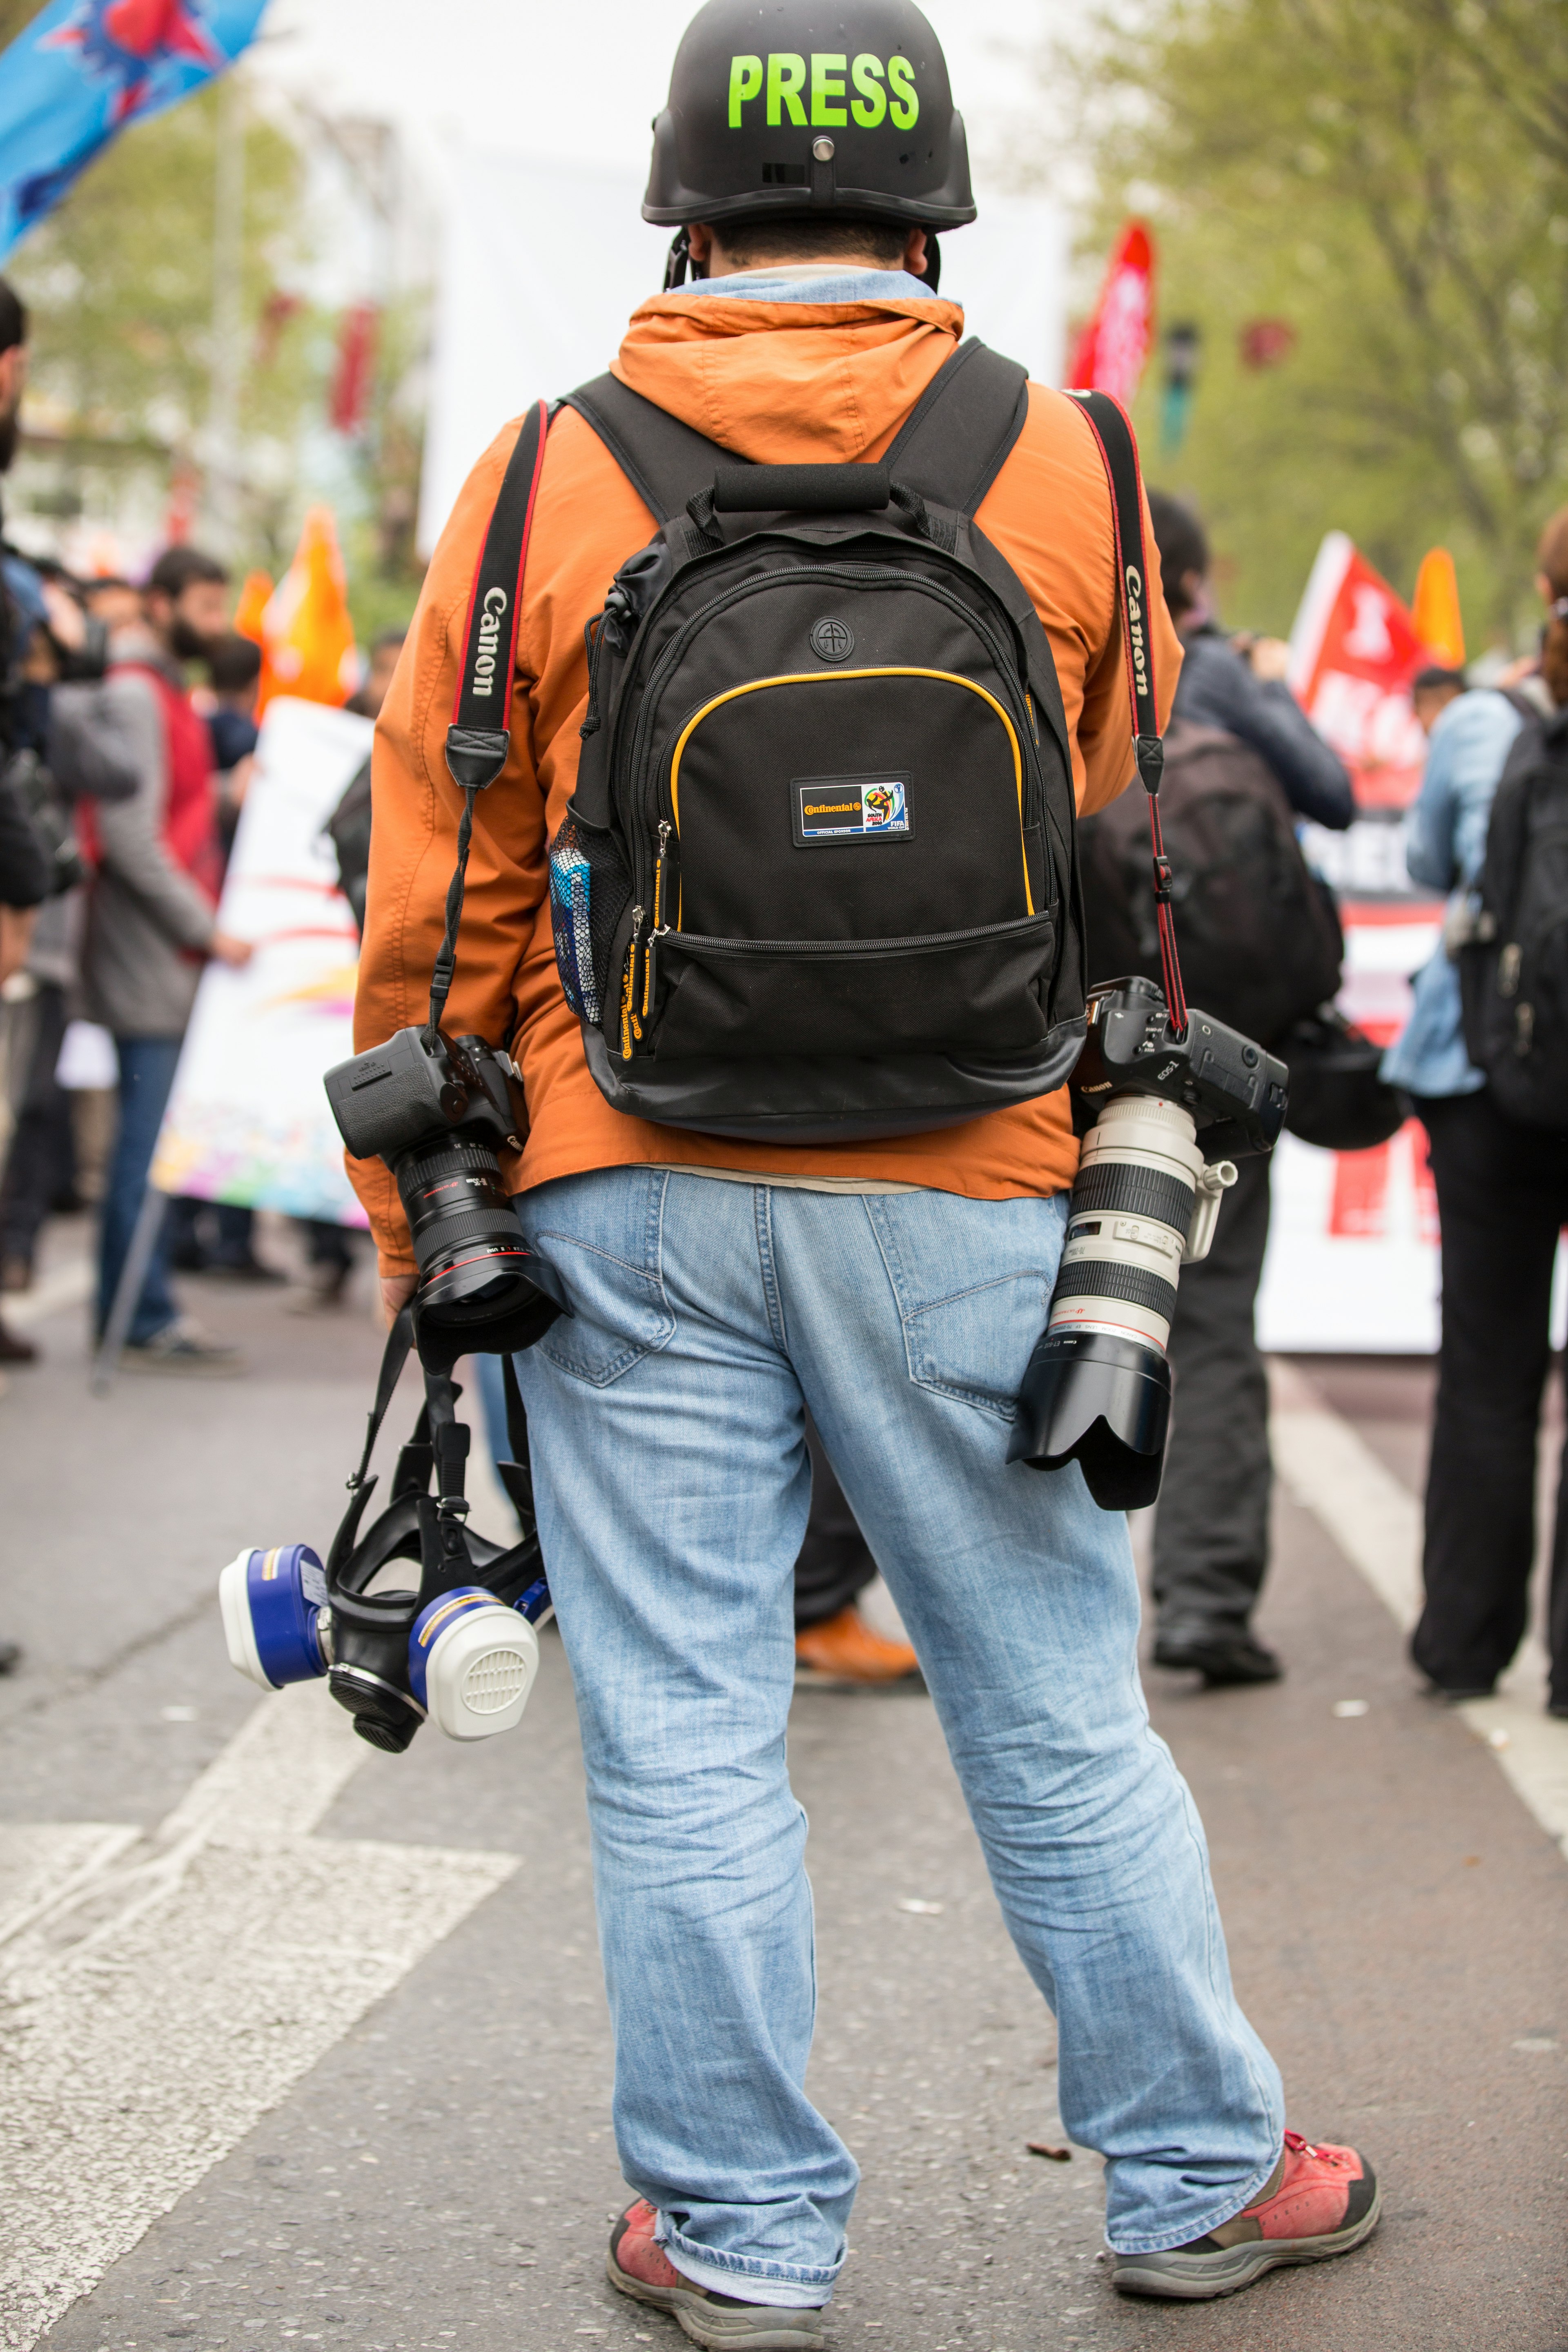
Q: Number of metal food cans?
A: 0